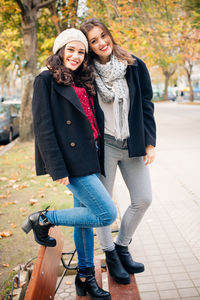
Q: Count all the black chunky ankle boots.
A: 4